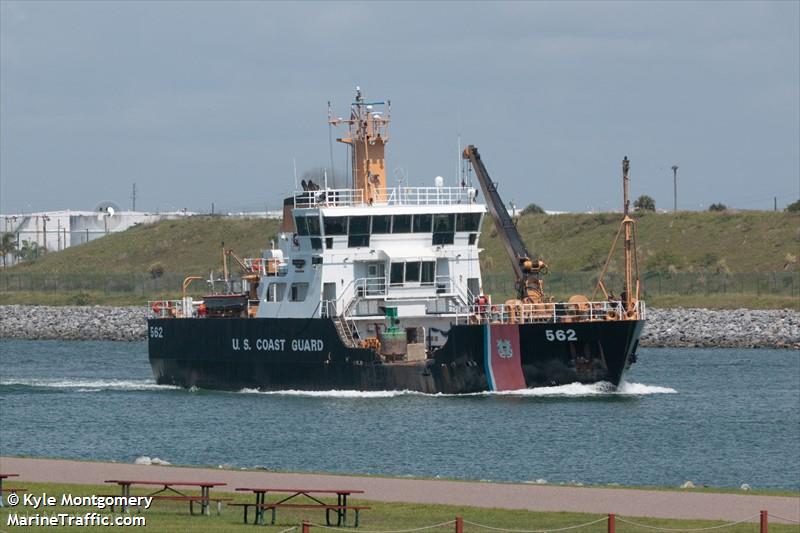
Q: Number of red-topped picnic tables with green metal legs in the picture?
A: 3